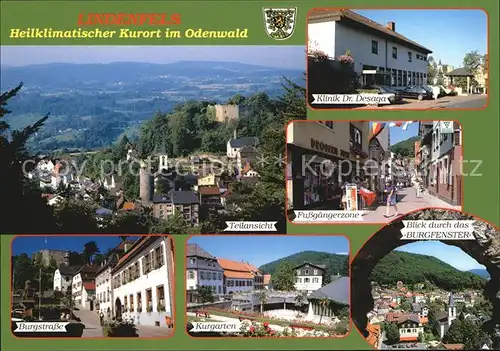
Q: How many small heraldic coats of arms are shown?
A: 1